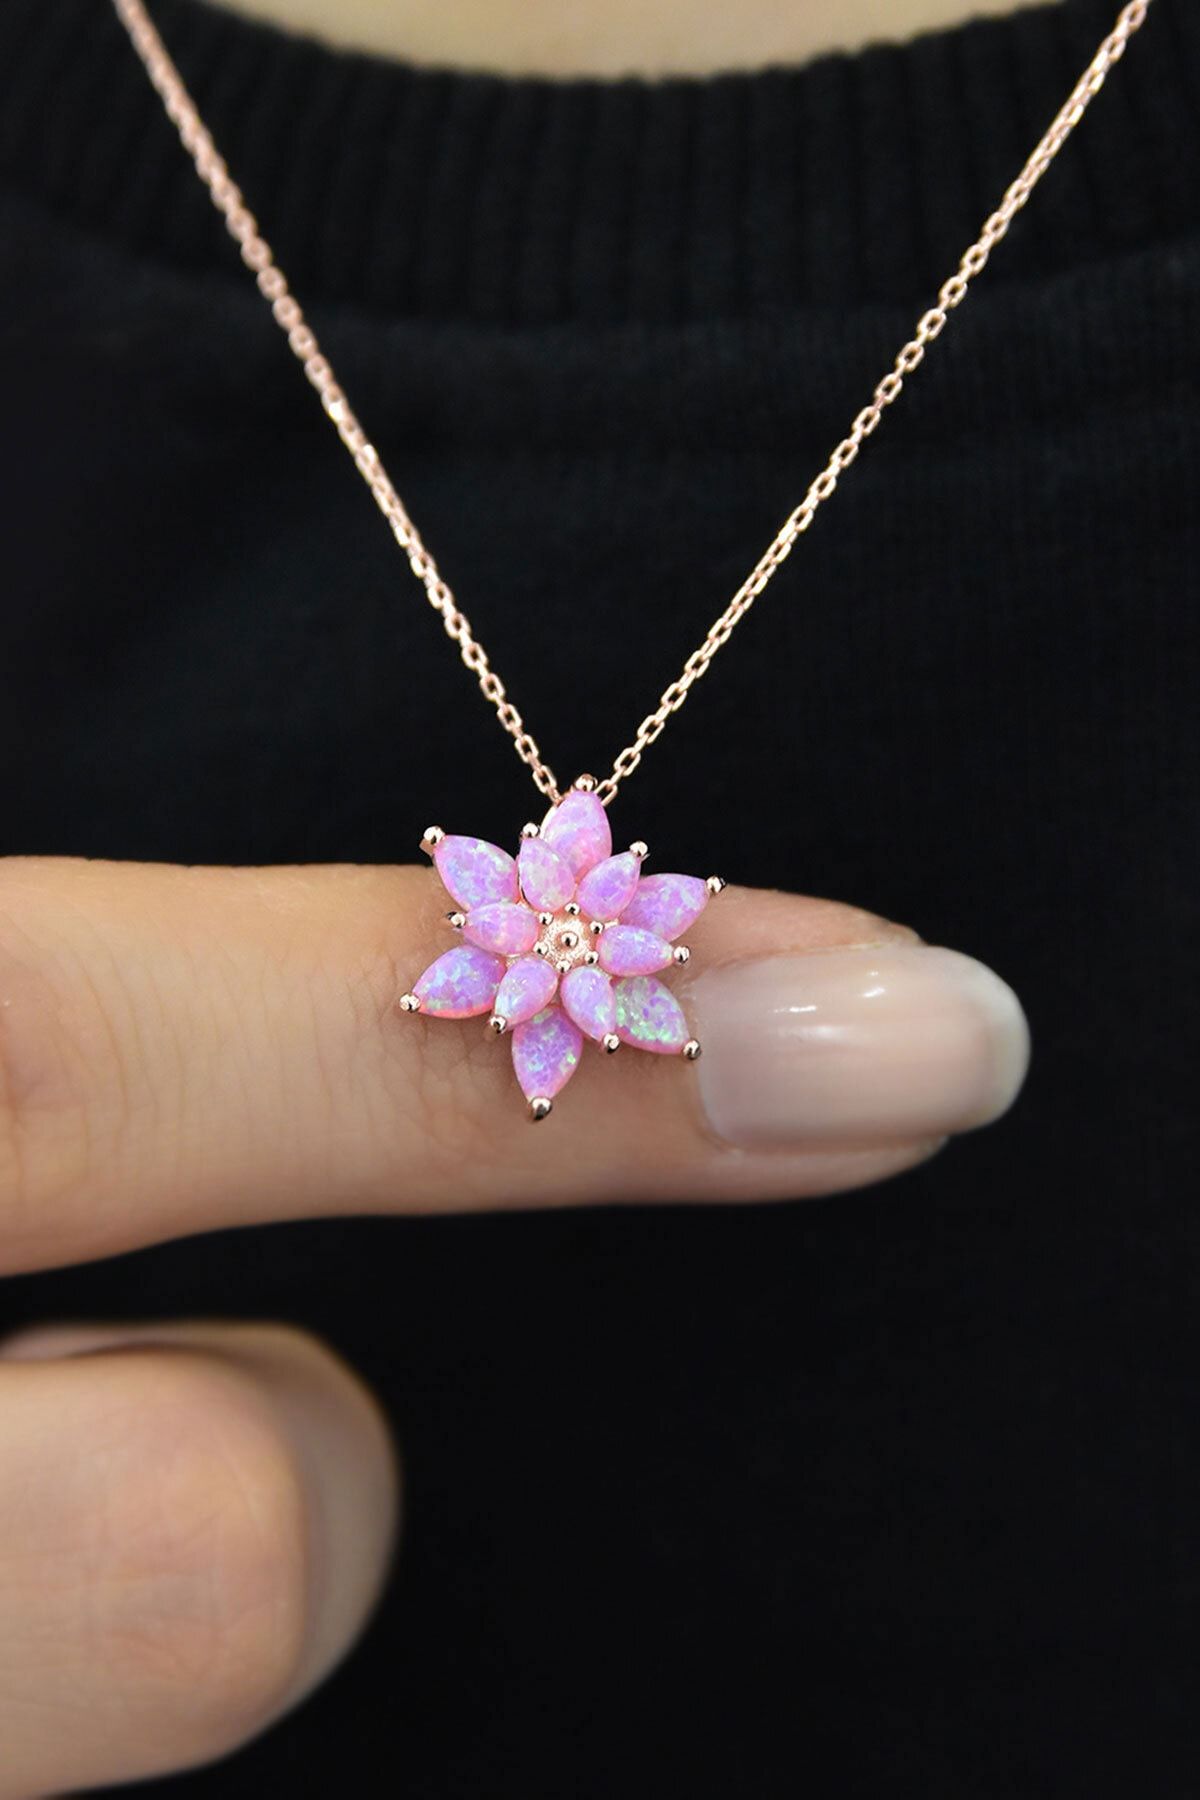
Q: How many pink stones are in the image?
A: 12